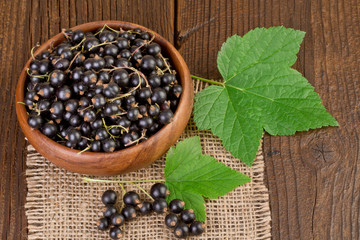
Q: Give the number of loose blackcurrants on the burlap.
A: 15